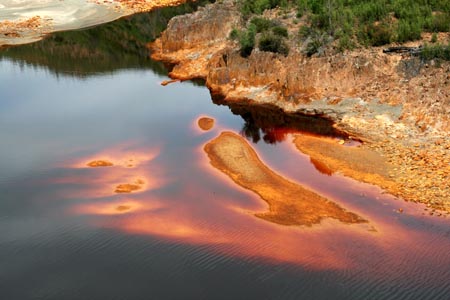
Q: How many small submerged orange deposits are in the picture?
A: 4